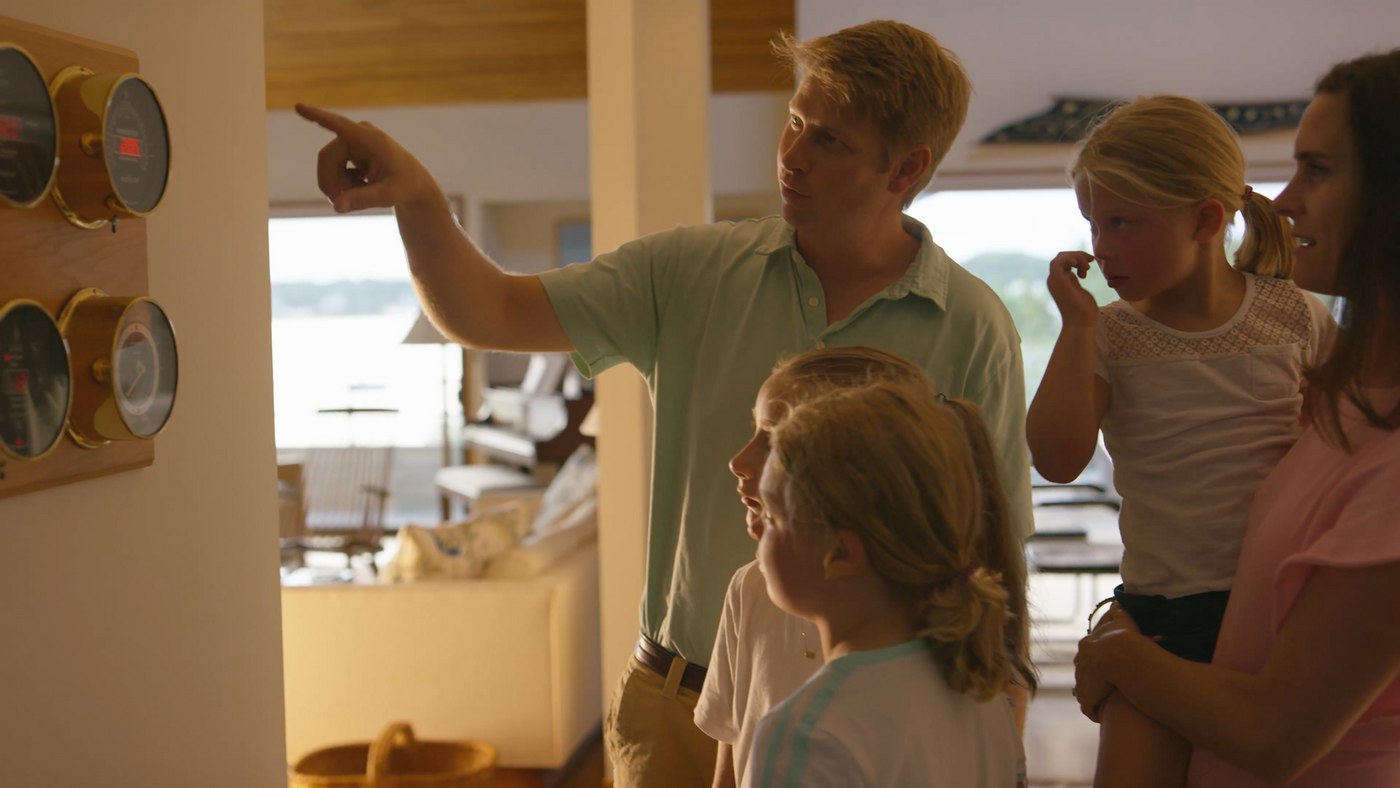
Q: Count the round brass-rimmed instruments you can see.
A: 4